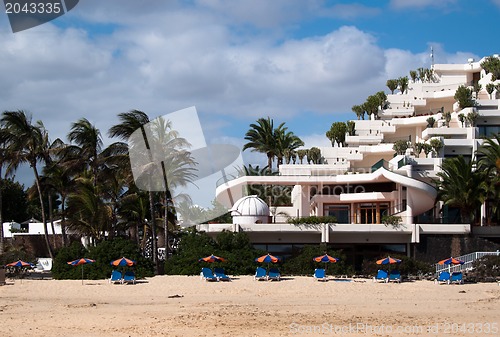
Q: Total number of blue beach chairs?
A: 11